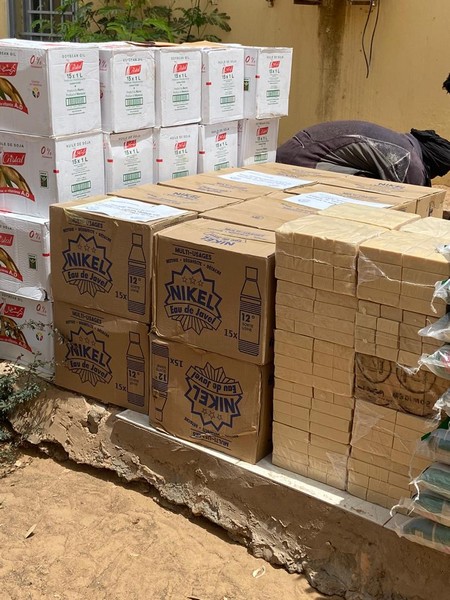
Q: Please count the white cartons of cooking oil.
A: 12